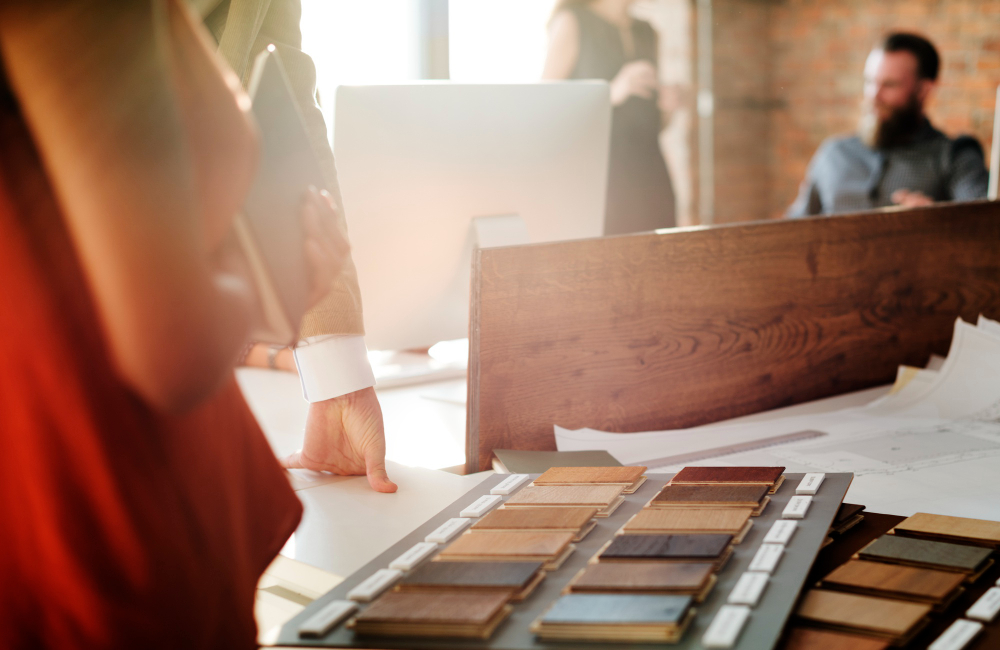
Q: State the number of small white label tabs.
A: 14